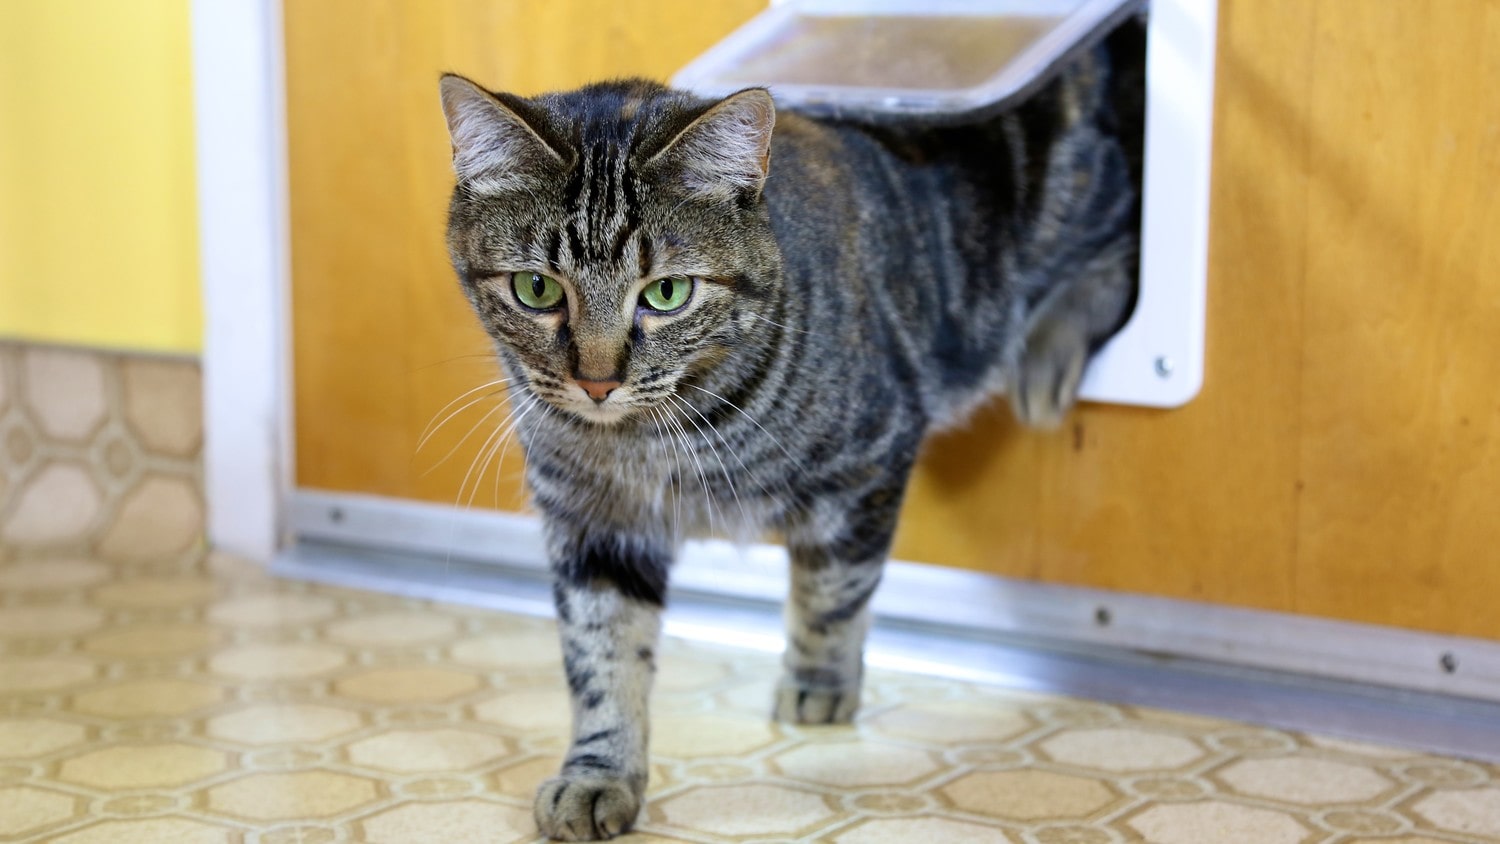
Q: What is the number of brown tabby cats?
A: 1